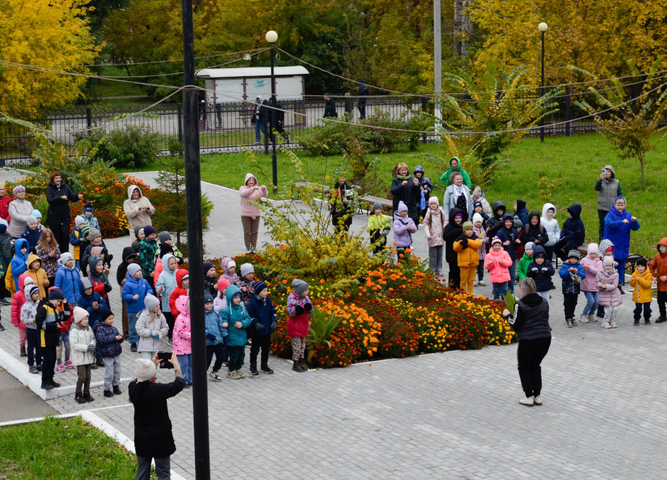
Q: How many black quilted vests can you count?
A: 1